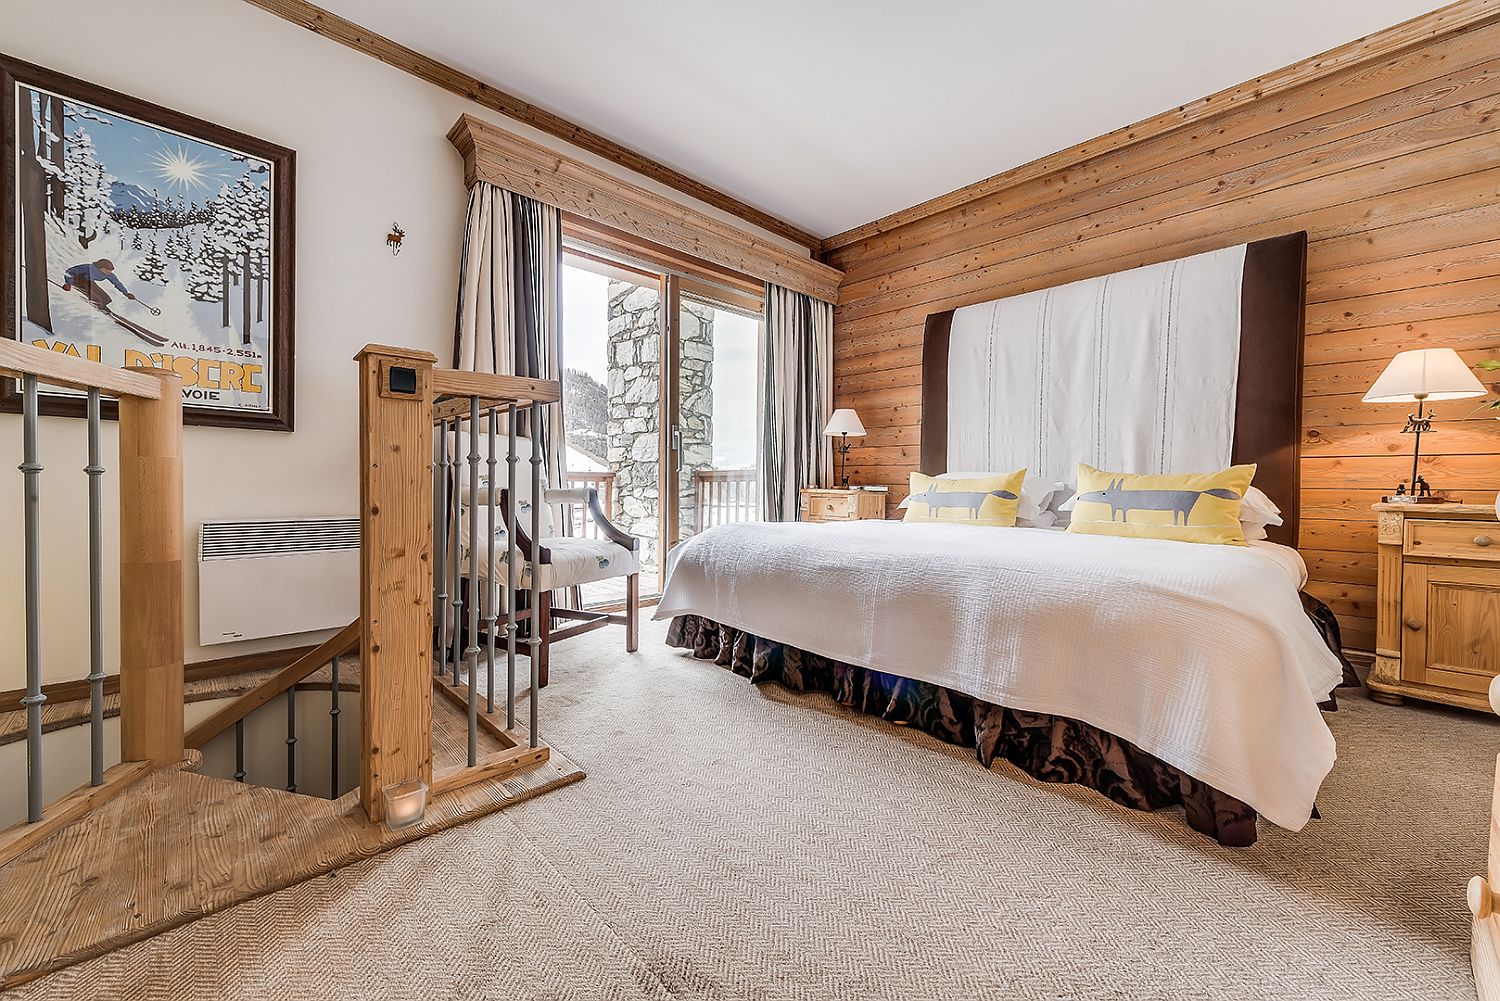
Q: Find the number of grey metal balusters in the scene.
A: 11